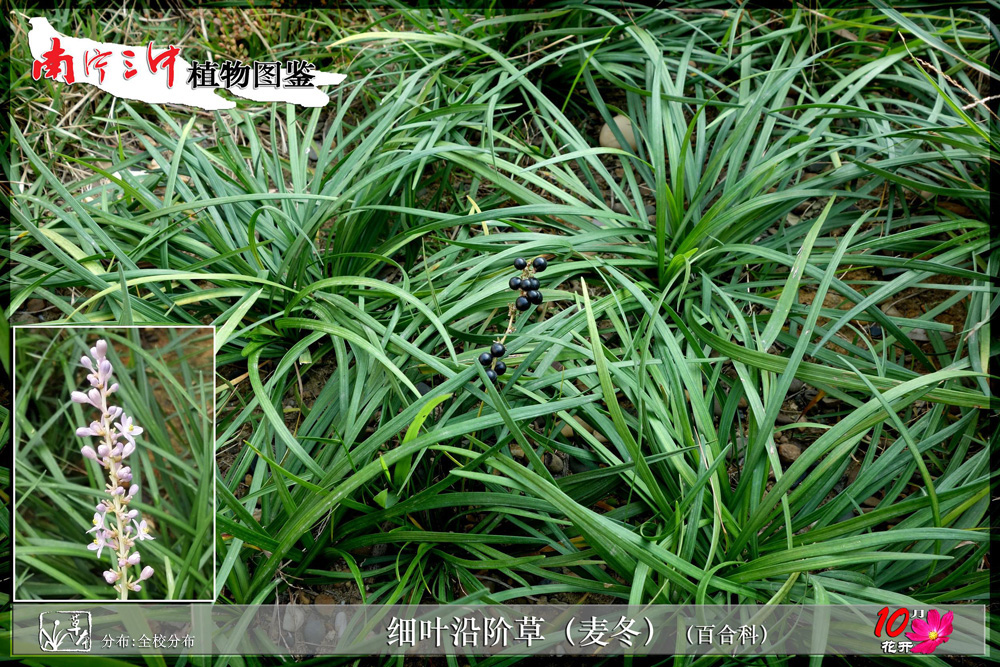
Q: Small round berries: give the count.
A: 12